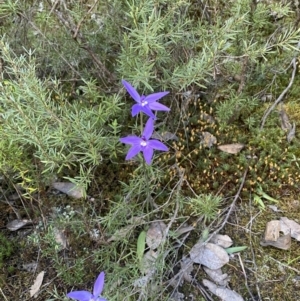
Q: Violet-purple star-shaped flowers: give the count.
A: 3